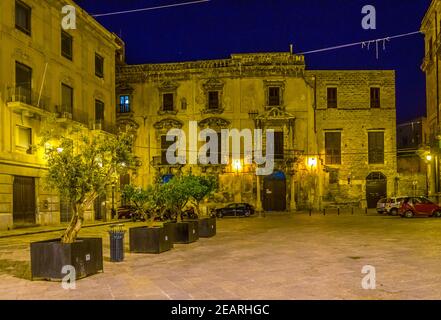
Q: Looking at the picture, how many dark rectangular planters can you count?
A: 4